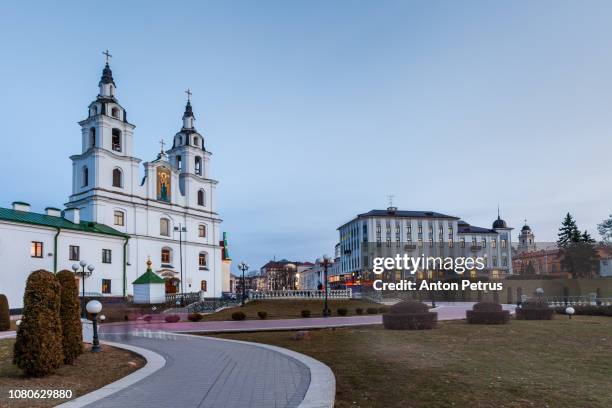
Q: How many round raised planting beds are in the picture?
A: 3